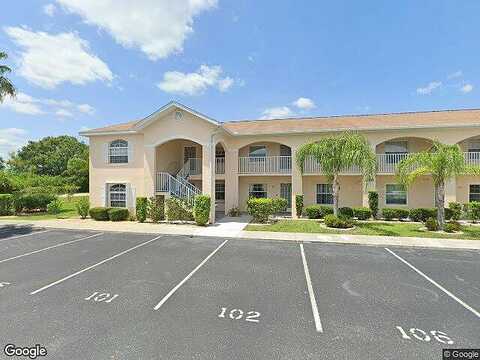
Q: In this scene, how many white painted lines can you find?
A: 6